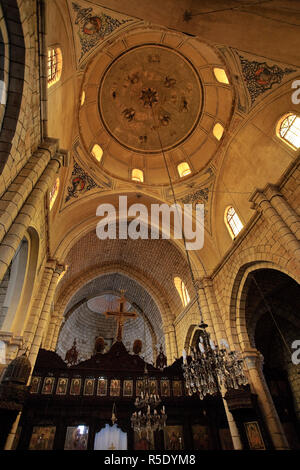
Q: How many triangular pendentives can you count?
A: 4